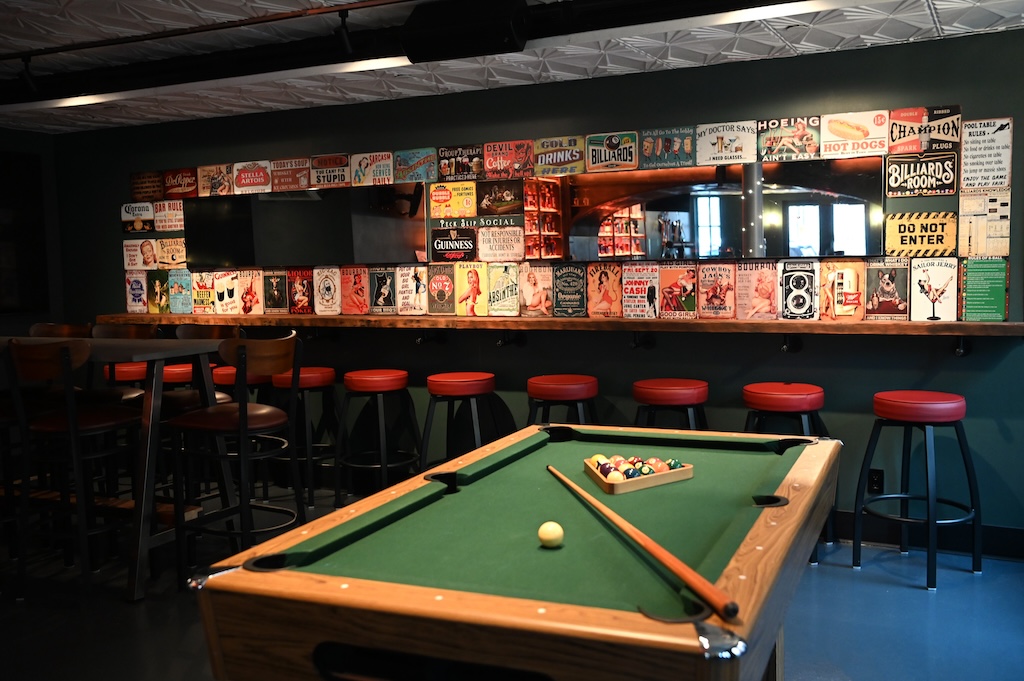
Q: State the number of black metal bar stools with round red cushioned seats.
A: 10